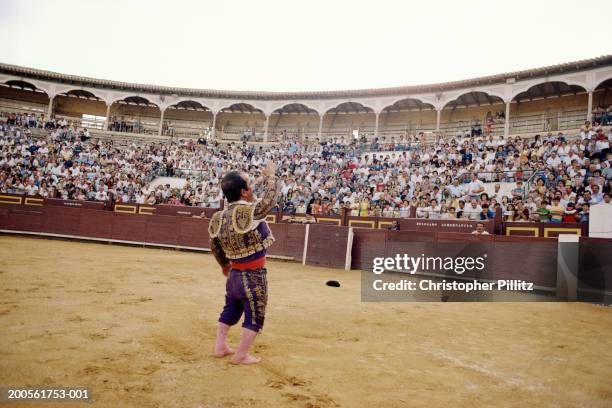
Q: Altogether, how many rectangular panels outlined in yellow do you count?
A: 10